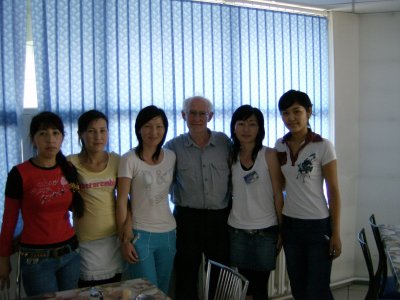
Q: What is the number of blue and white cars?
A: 0